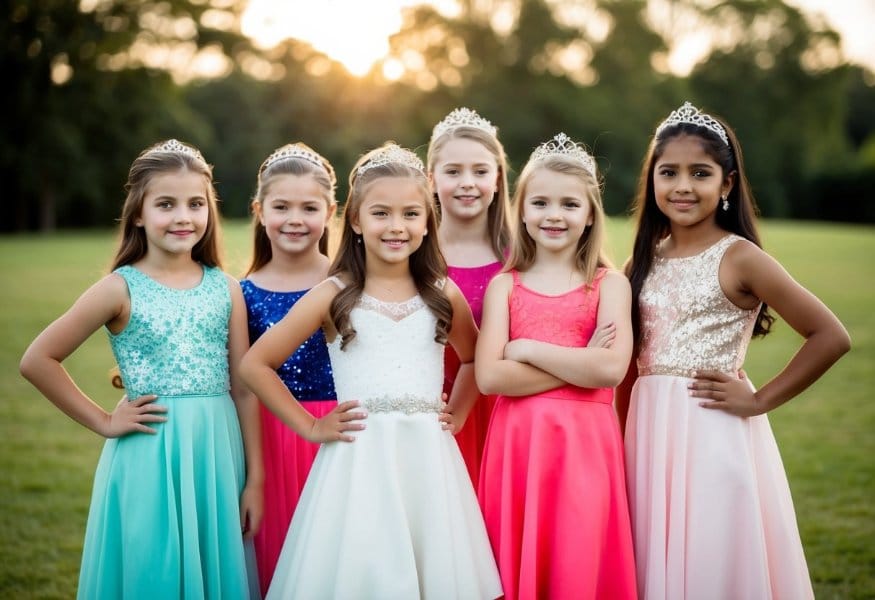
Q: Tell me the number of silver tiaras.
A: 6